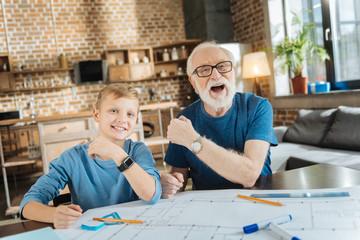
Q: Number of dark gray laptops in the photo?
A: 0